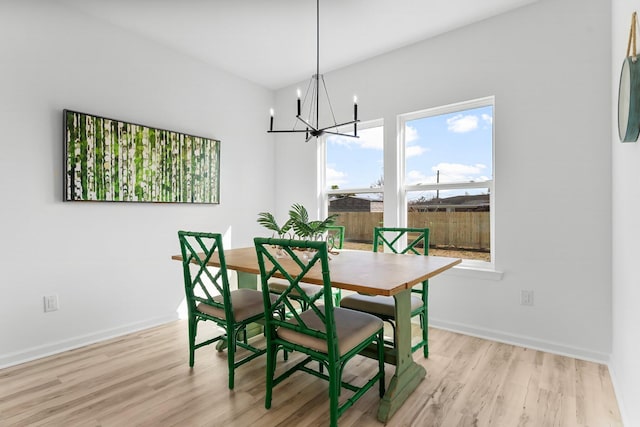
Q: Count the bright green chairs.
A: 4